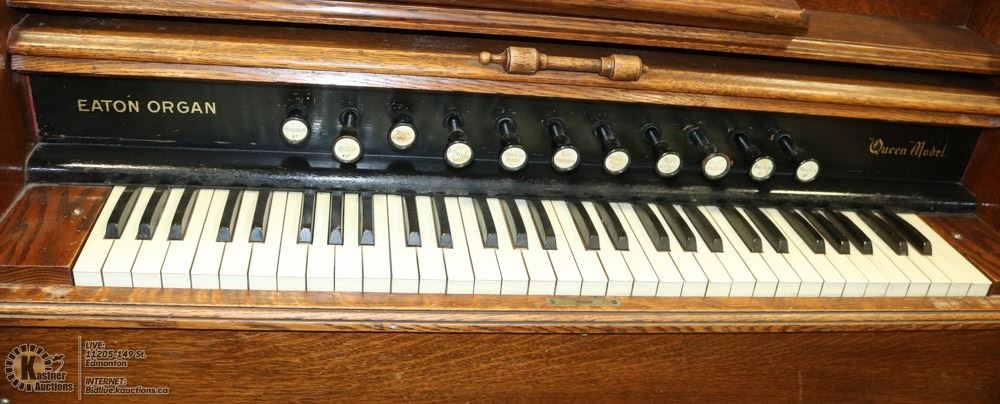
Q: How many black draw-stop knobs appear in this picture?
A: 11